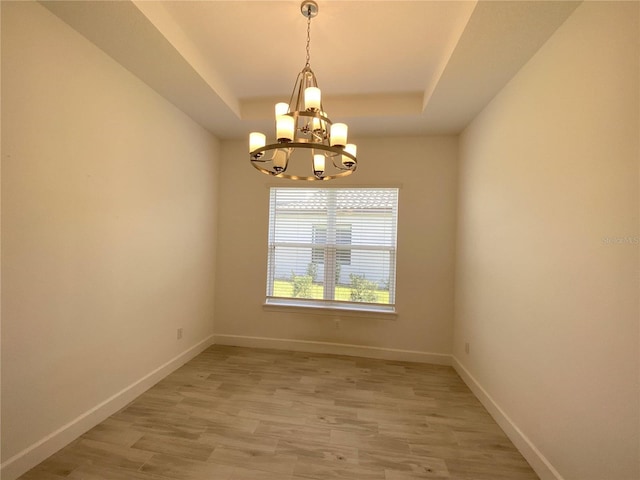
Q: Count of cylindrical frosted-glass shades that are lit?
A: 8